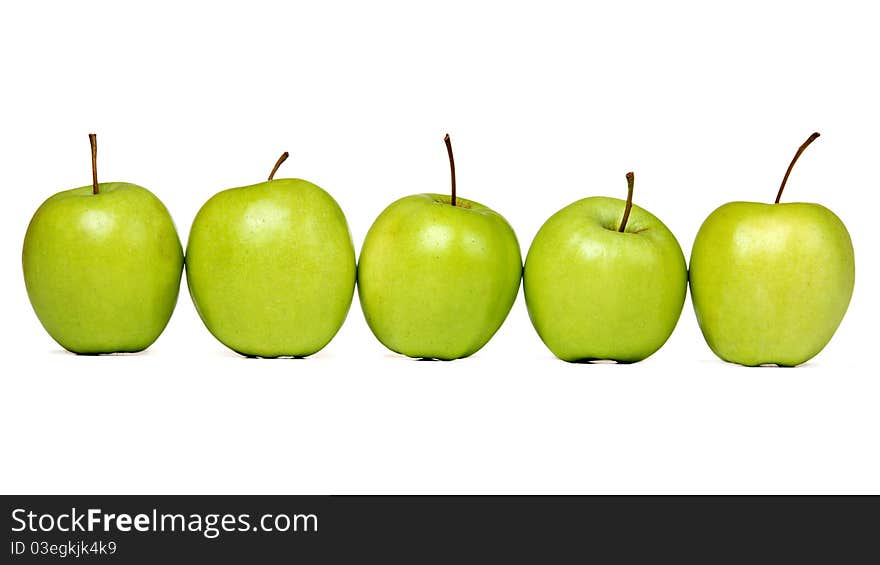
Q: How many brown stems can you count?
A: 5